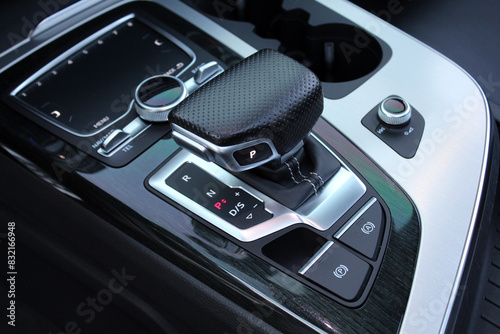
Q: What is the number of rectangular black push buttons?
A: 3